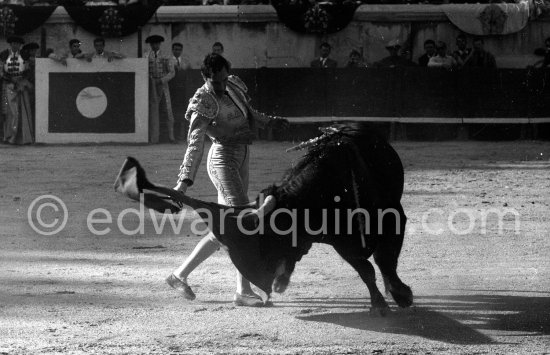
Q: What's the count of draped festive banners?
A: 4